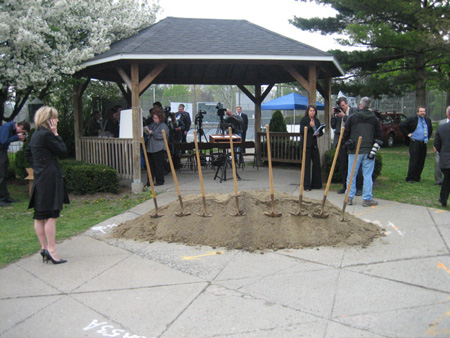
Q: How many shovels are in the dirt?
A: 8